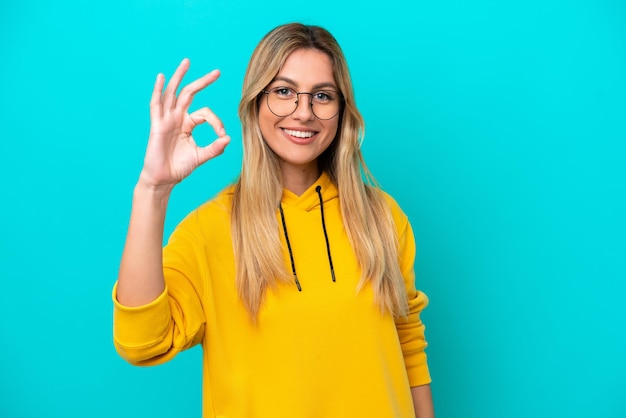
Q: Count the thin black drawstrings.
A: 2